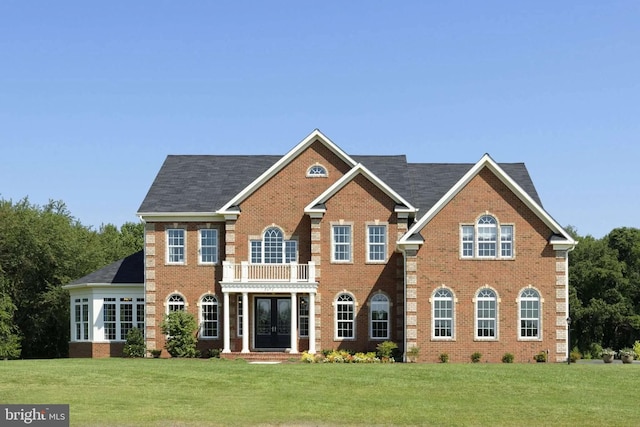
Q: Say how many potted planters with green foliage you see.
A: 2